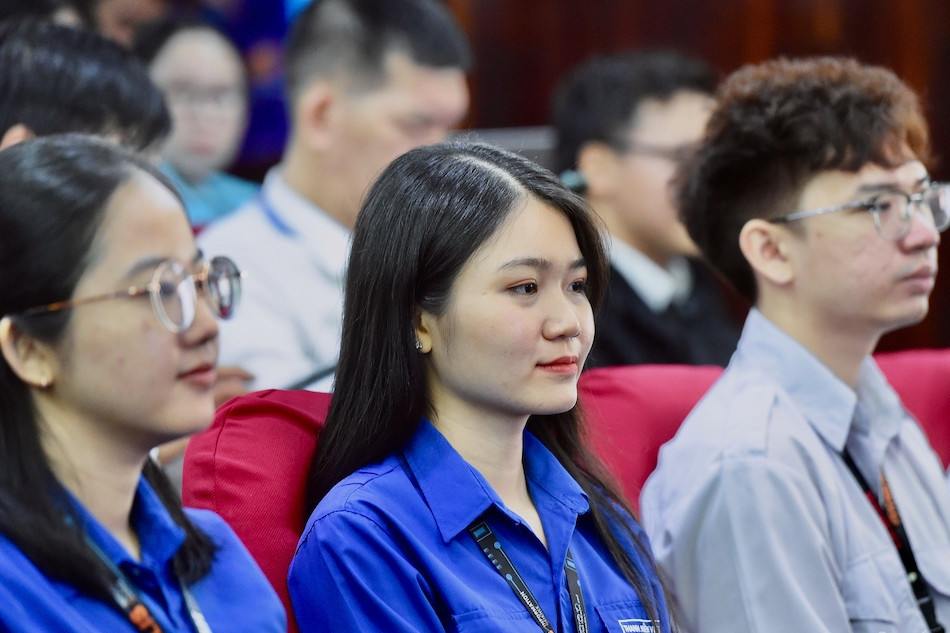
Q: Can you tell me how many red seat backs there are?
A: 3